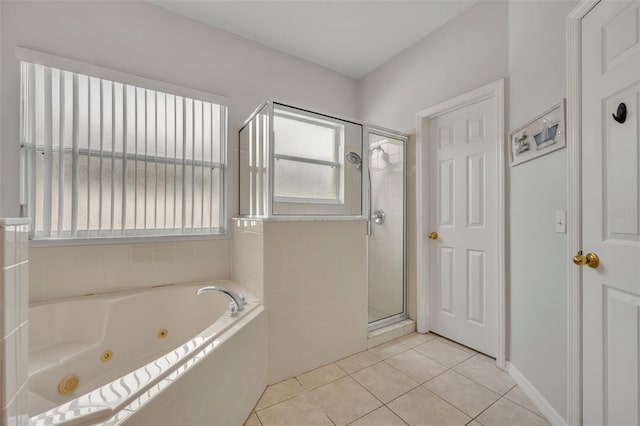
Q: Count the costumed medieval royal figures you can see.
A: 0